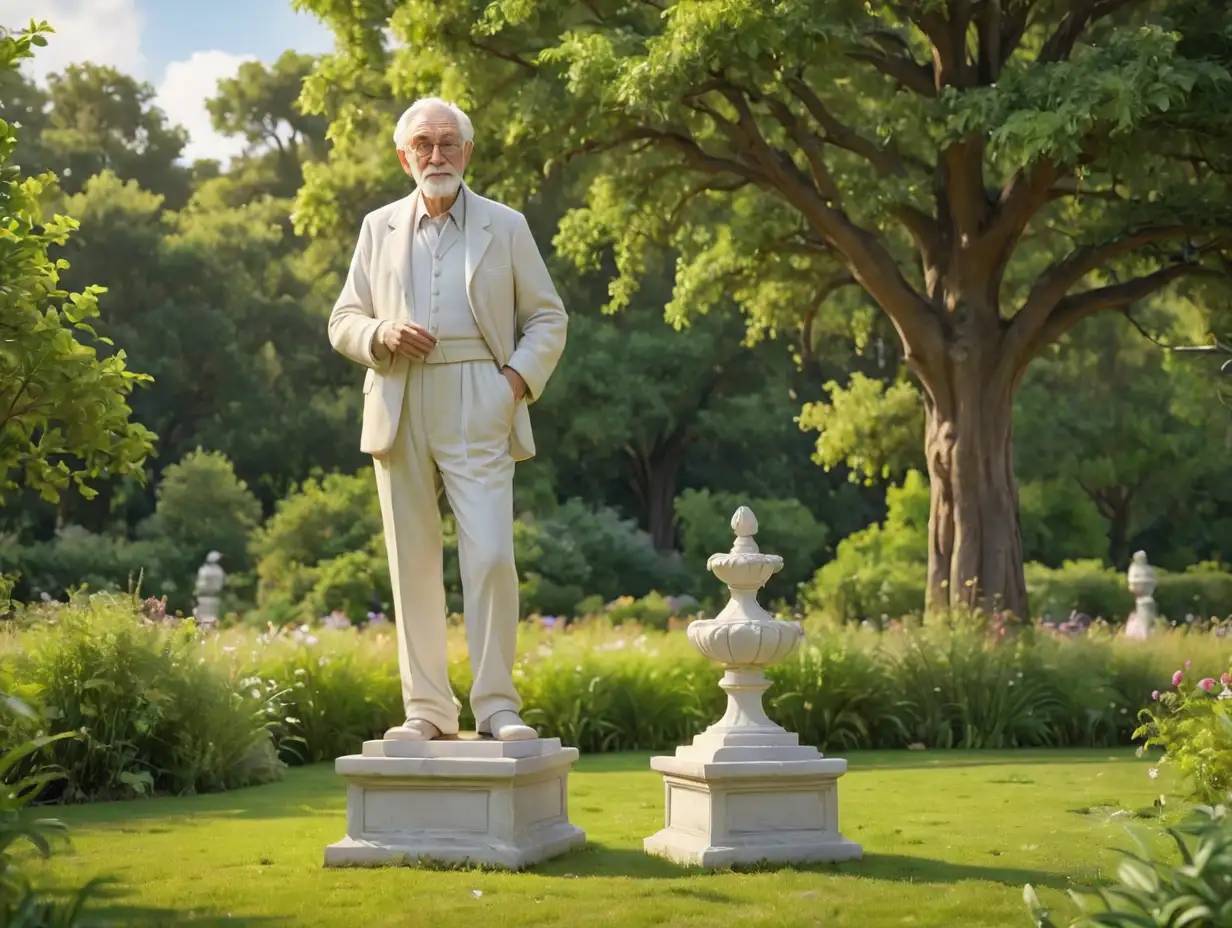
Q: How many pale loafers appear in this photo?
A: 2